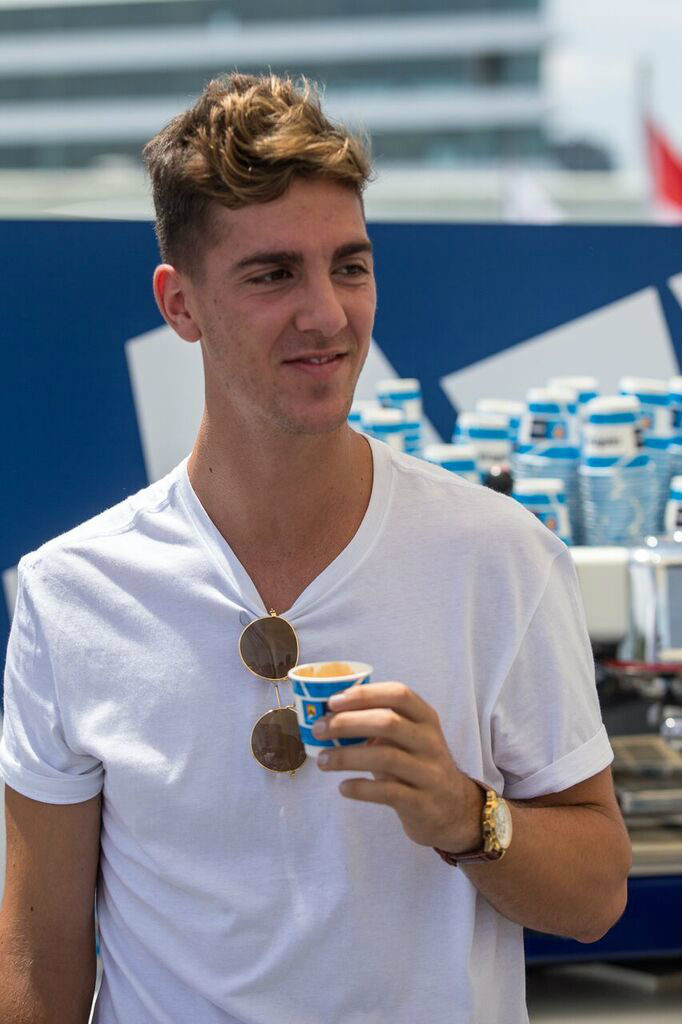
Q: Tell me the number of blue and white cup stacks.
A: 13